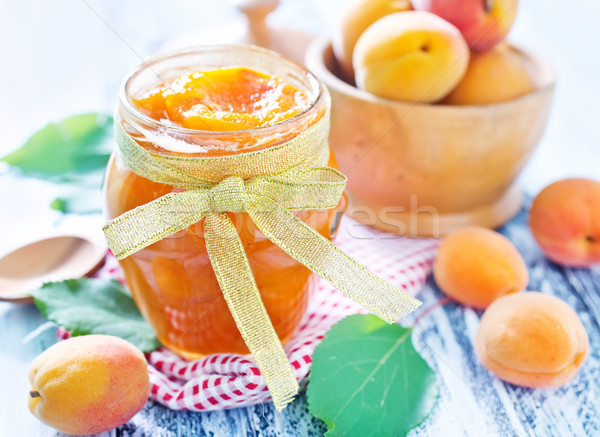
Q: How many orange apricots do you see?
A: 8